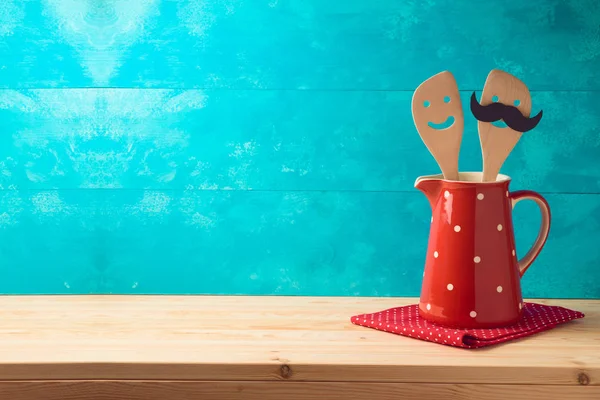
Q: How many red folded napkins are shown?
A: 1